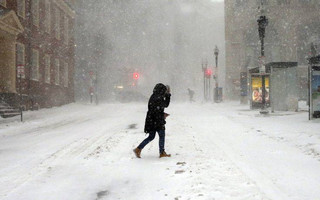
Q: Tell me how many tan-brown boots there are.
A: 2